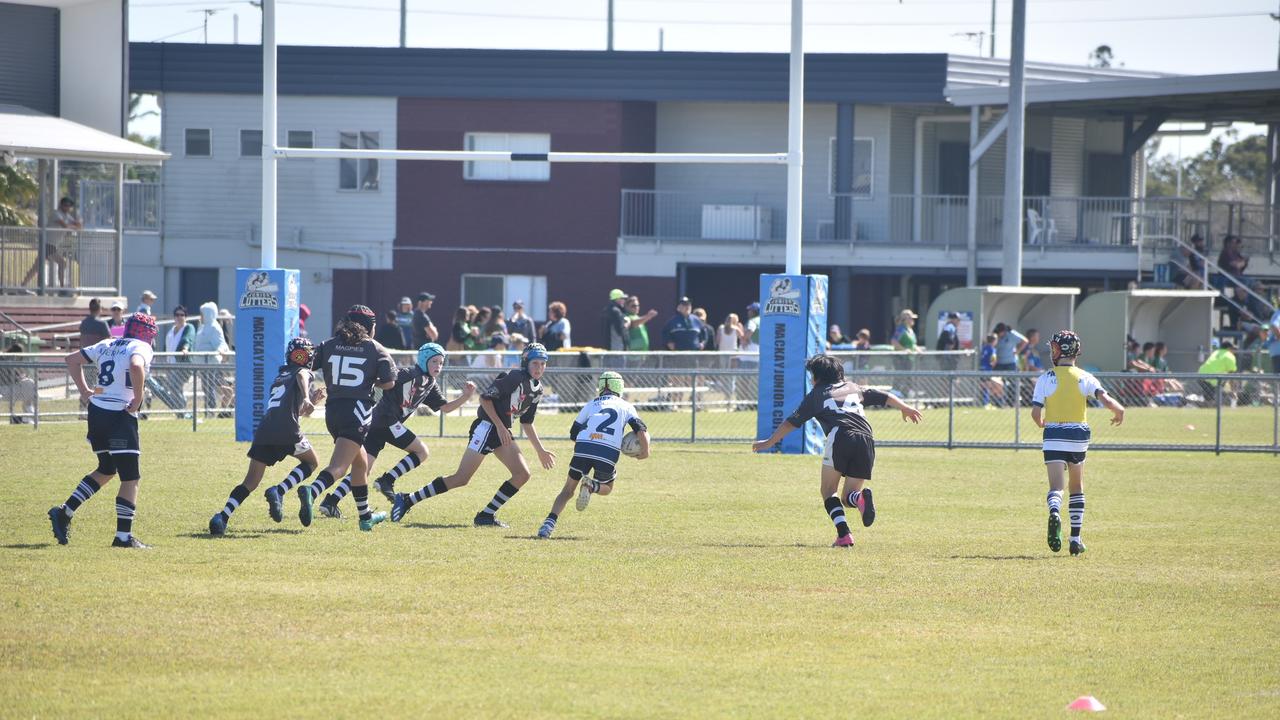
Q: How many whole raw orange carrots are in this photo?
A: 0